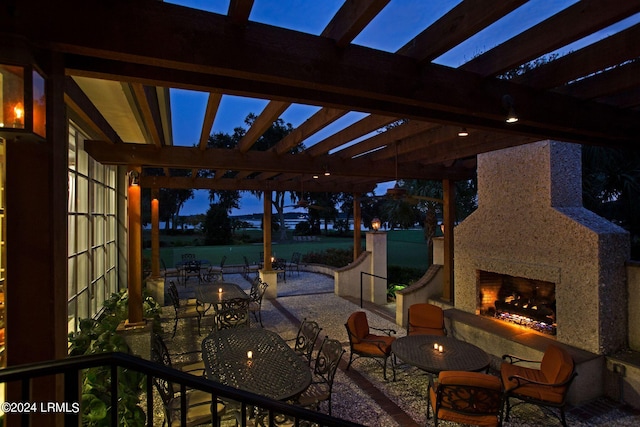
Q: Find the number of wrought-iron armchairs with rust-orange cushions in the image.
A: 4